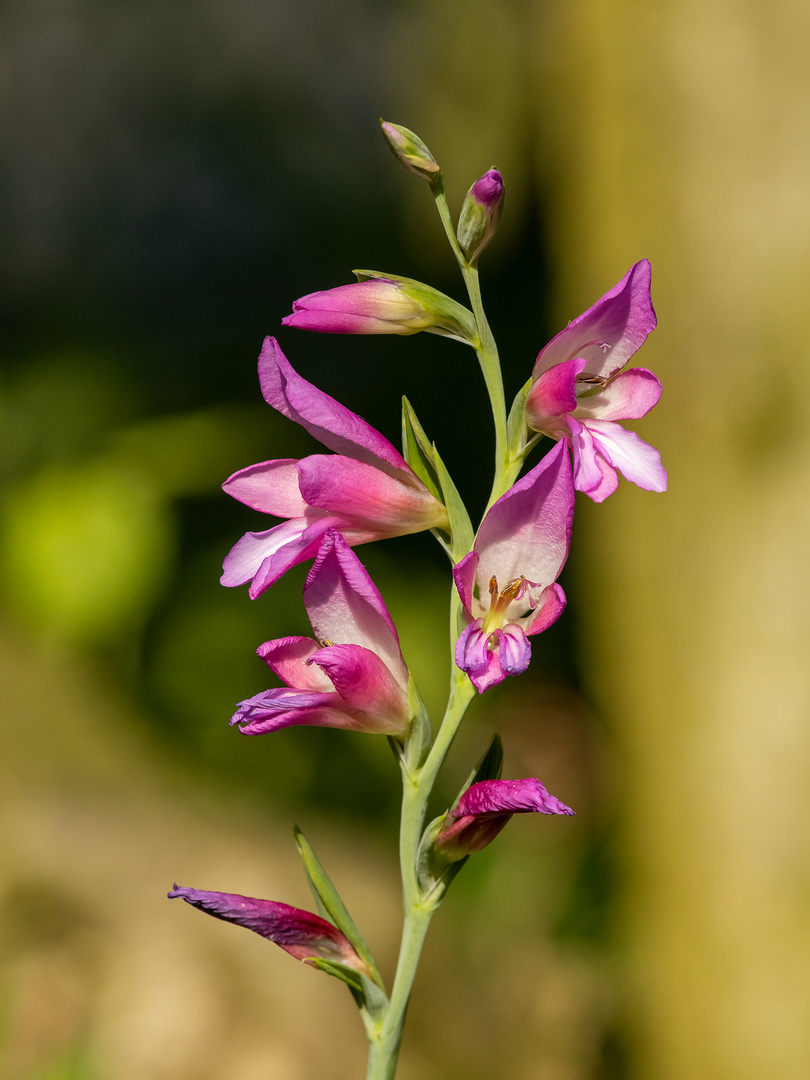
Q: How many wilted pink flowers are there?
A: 2